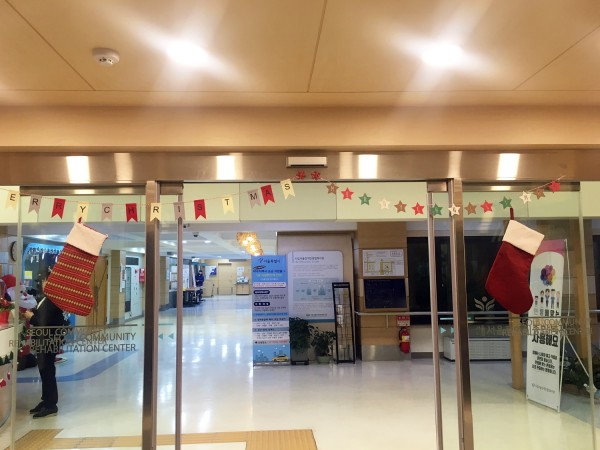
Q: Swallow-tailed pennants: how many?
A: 13